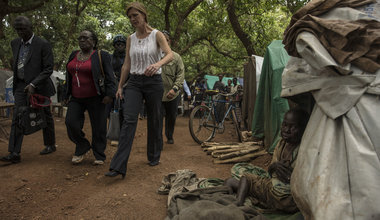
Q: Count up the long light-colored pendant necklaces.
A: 1